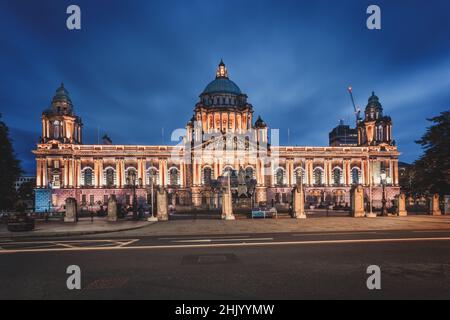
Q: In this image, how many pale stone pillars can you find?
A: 8